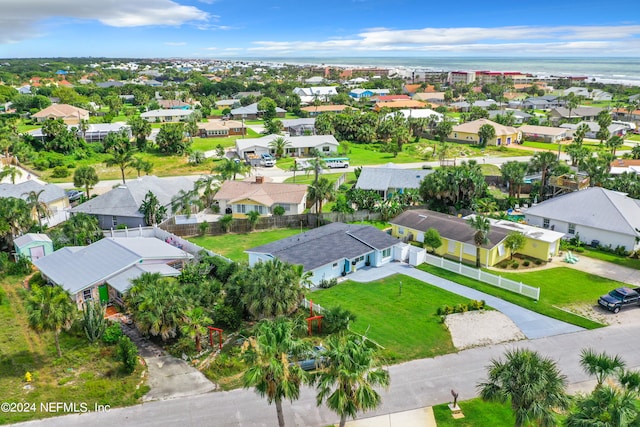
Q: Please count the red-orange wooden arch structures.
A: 2